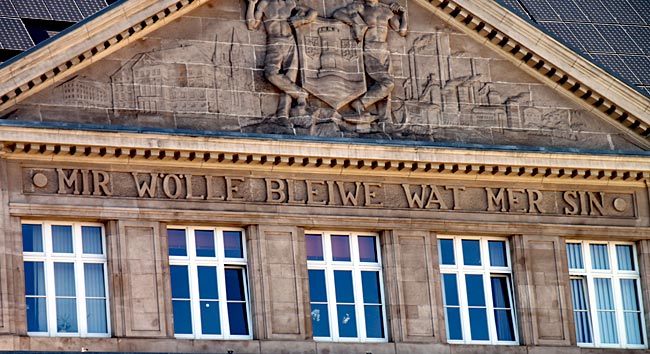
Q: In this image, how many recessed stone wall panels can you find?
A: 4